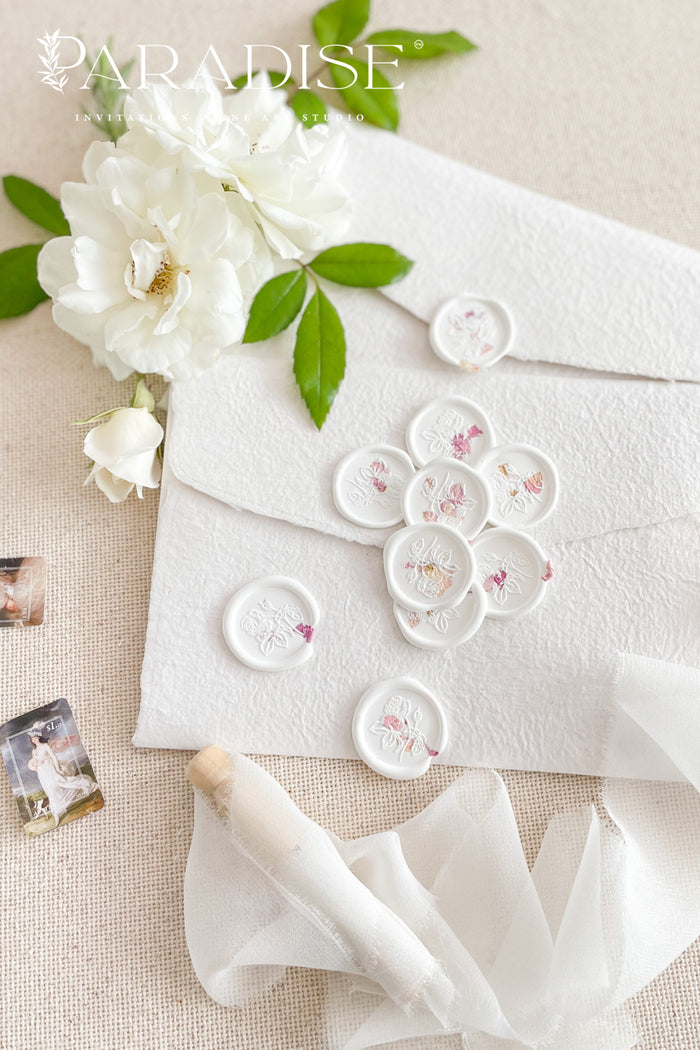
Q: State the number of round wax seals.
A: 10